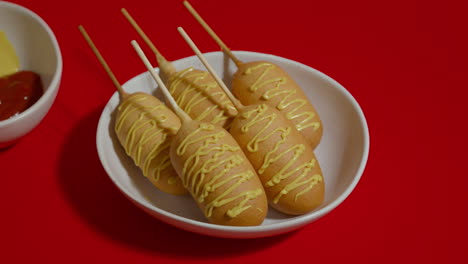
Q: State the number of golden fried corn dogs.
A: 5